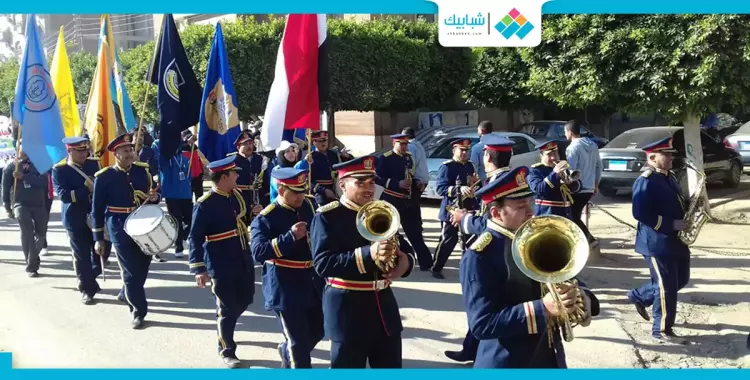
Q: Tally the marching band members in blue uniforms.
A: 13